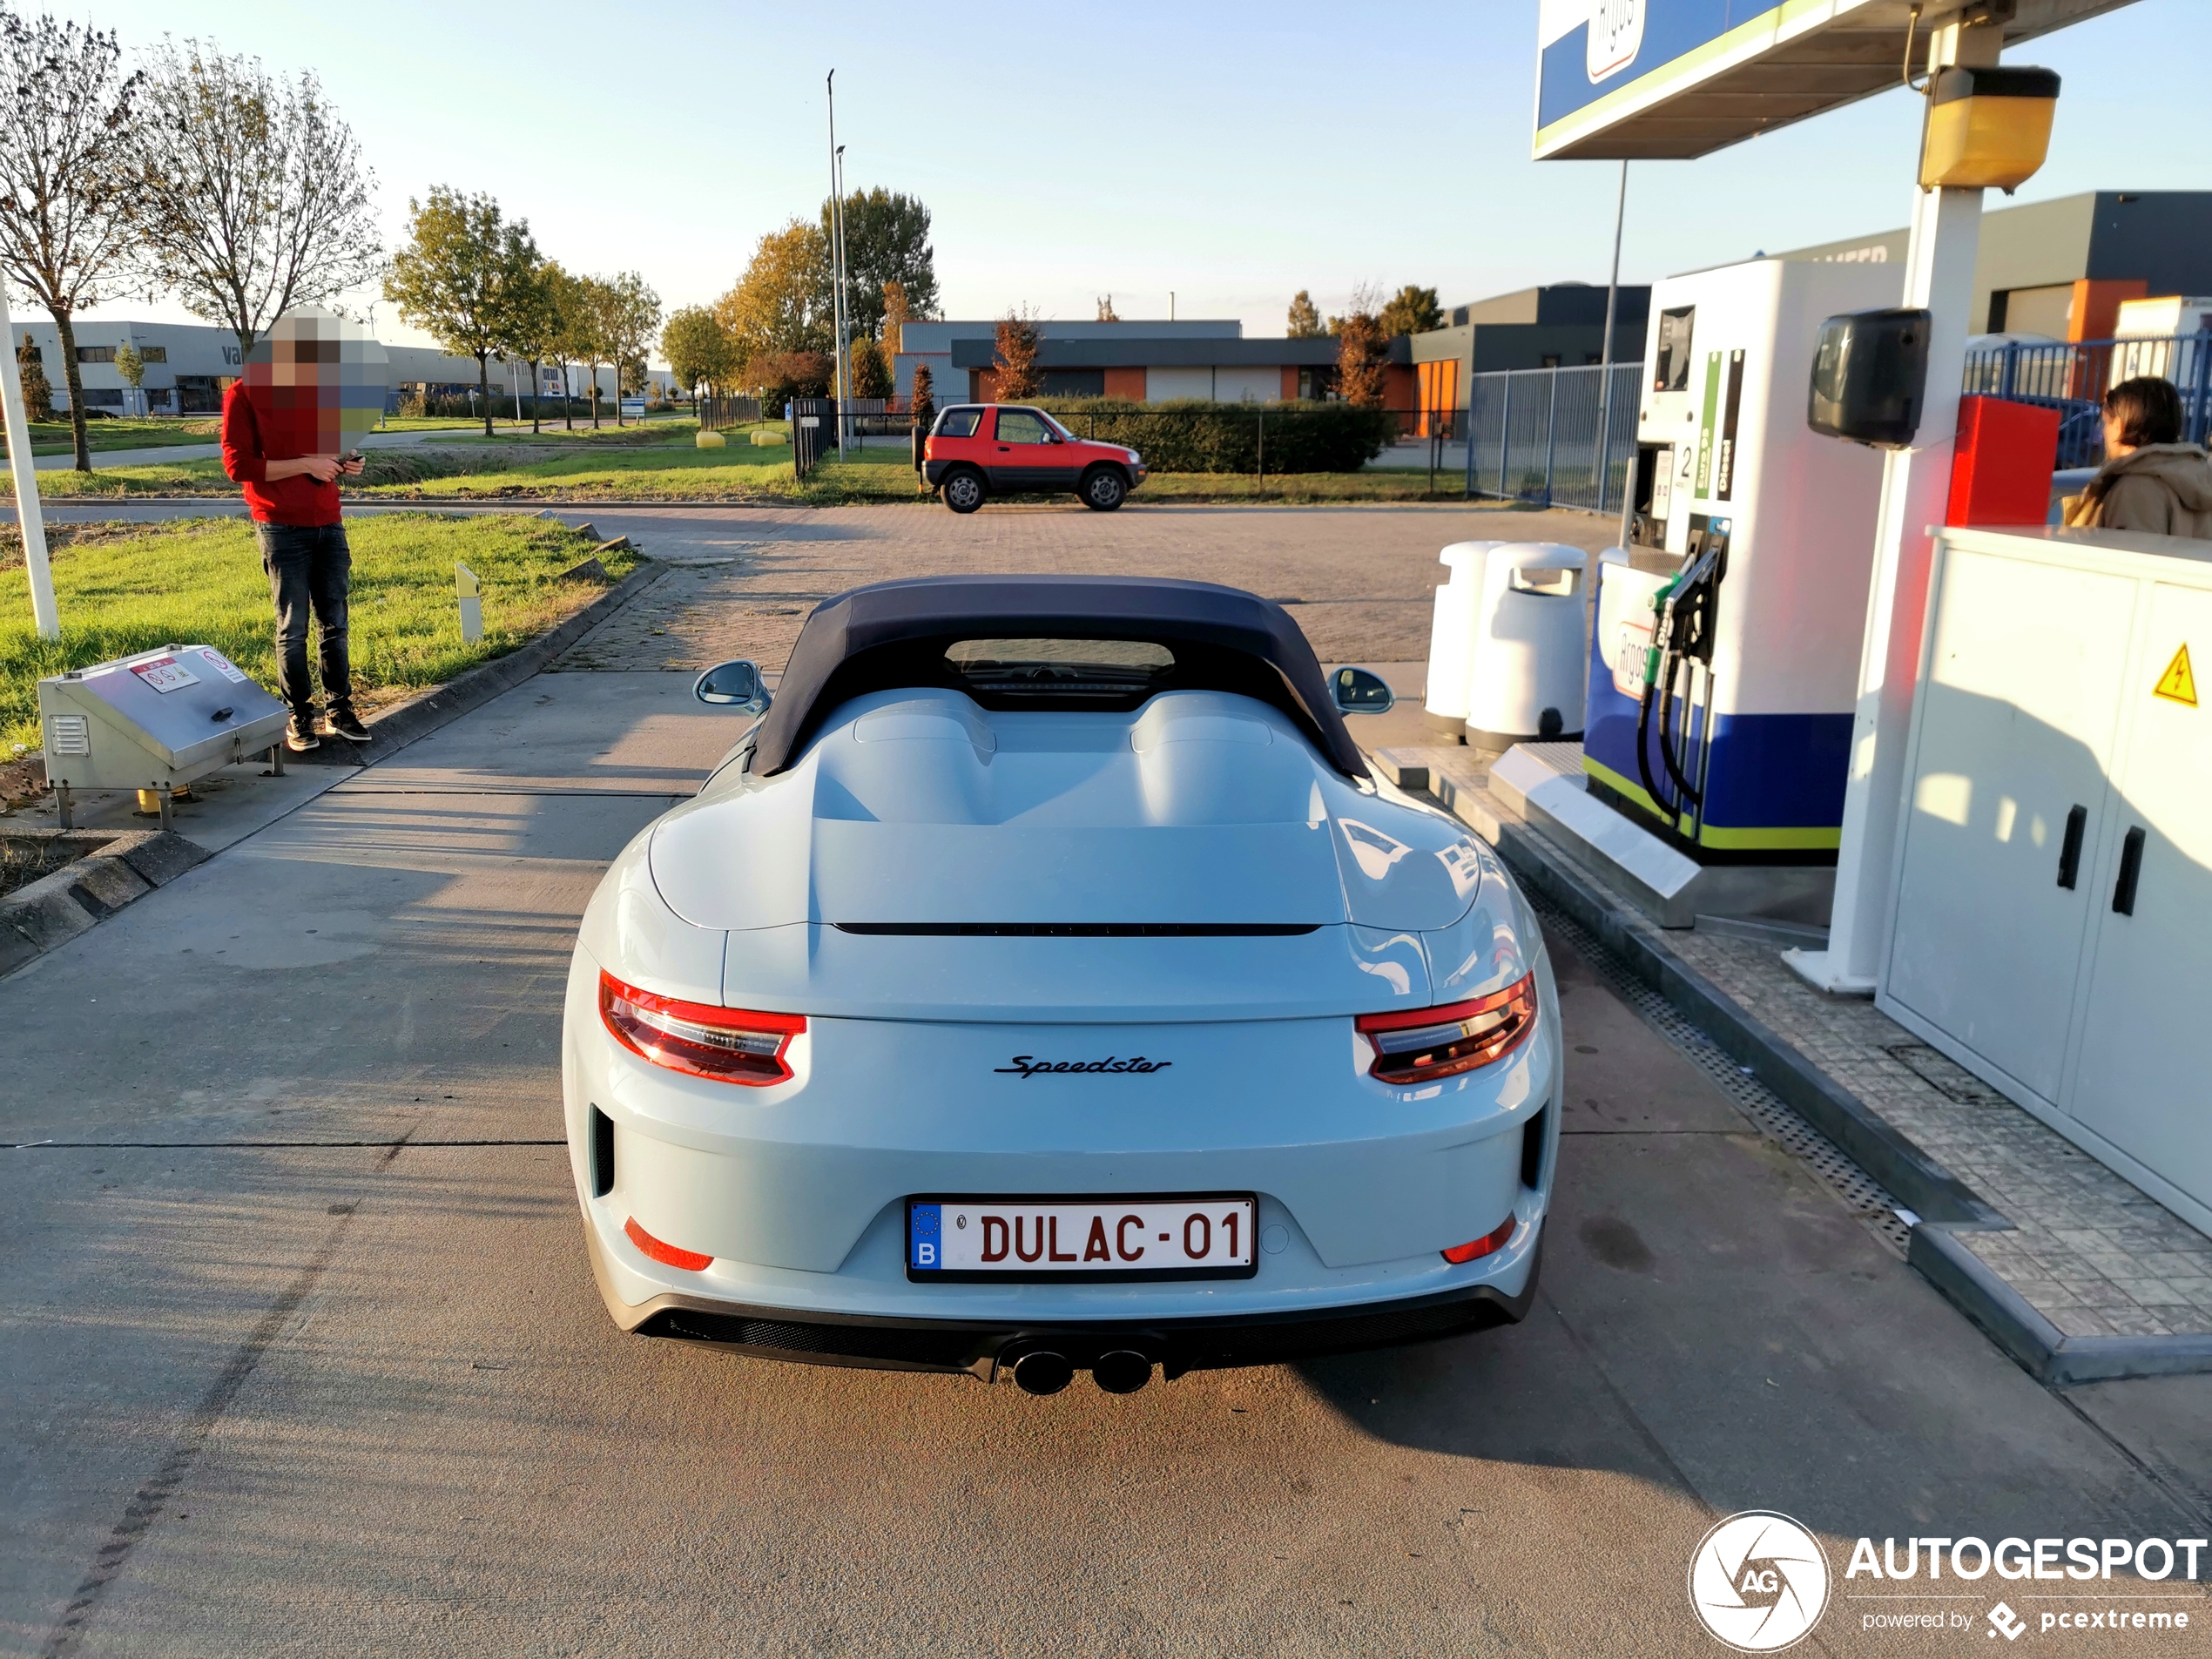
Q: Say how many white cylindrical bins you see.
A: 2